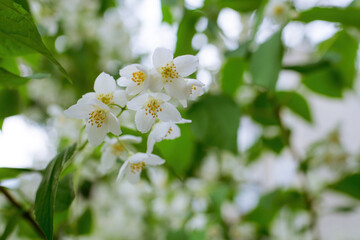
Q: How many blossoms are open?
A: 9